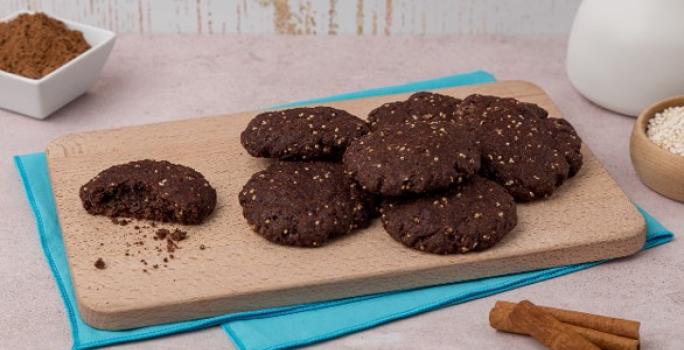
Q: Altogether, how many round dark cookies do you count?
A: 8